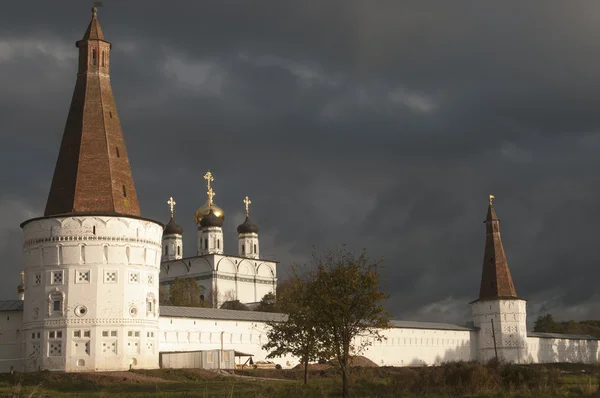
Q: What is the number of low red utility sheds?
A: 0